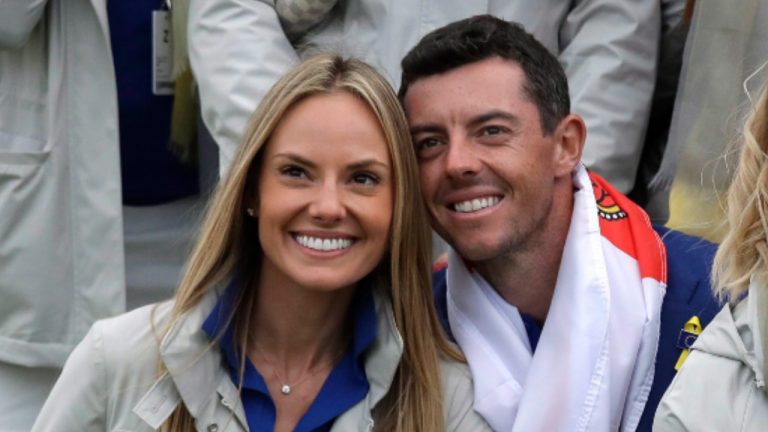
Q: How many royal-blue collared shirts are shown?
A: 1